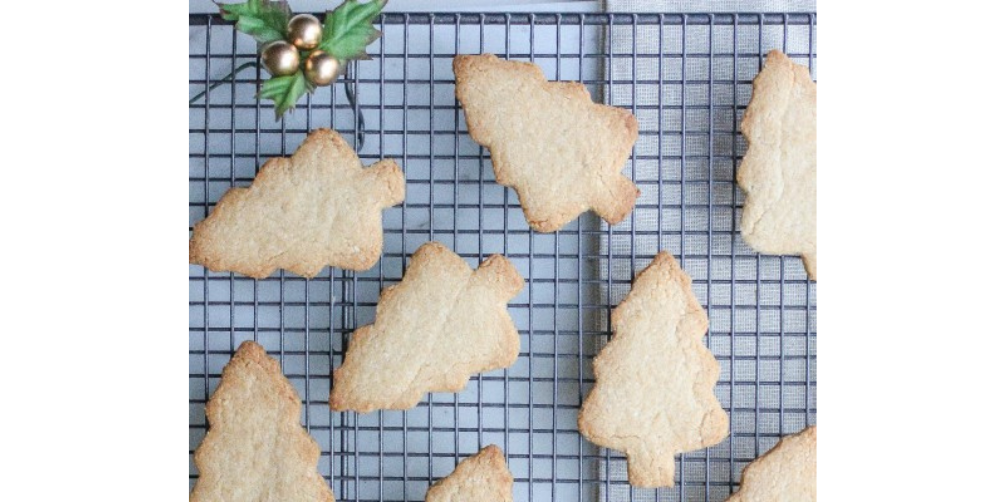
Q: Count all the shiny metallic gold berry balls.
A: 3